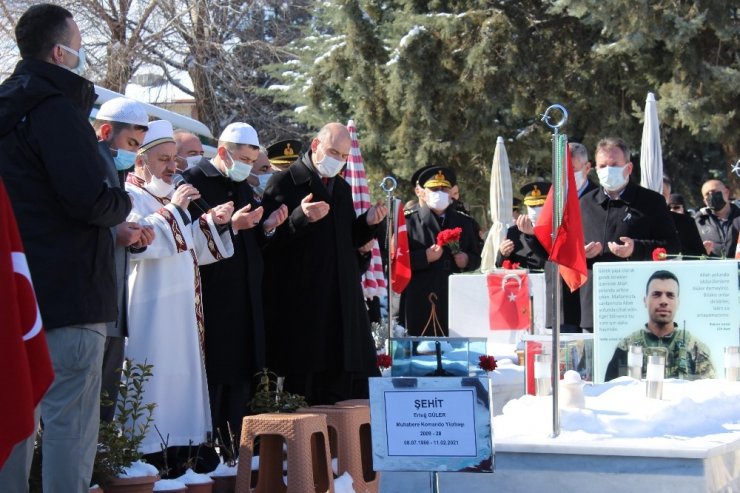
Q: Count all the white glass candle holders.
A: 4